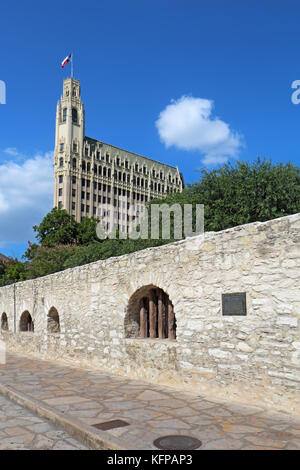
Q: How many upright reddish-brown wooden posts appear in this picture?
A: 4